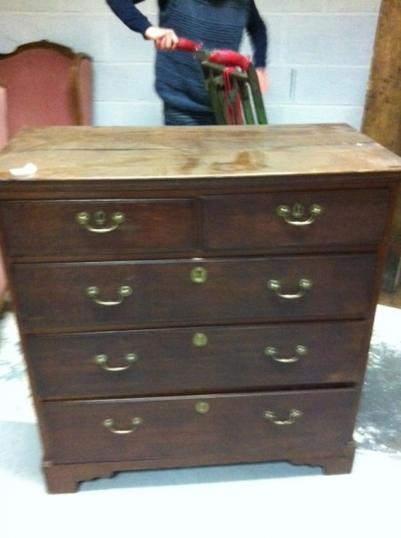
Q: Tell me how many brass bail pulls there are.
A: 8